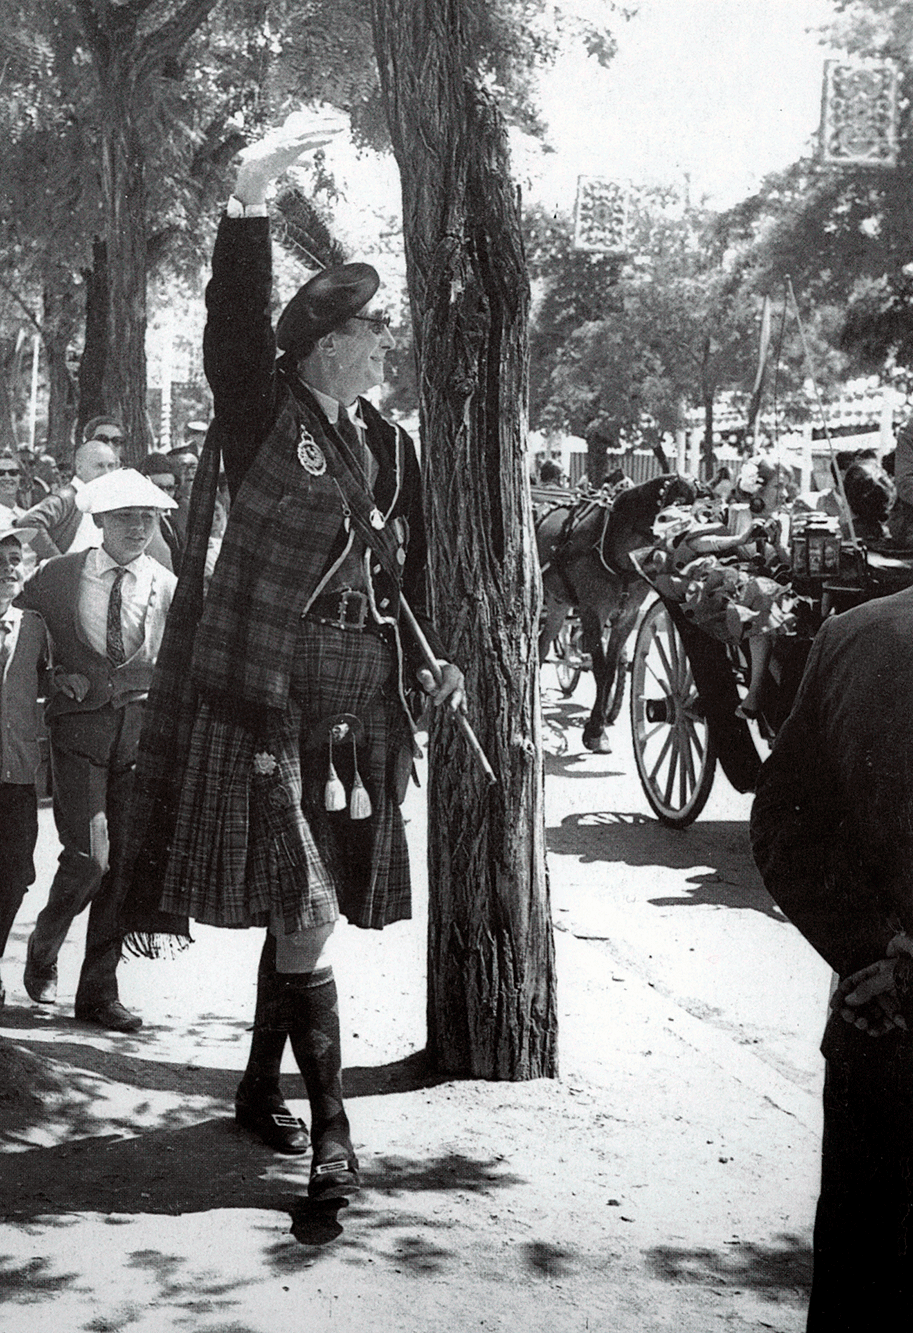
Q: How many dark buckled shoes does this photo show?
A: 2